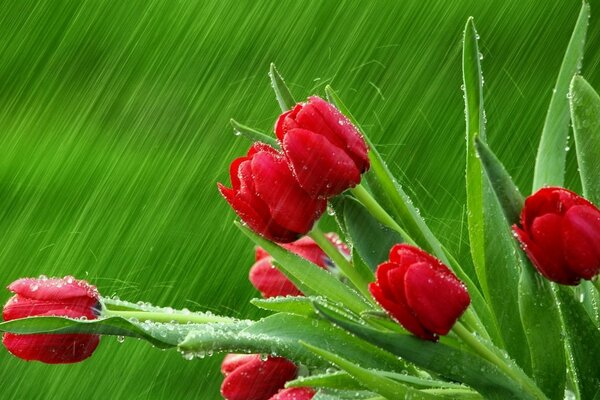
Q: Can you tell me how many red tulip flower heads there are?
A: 8